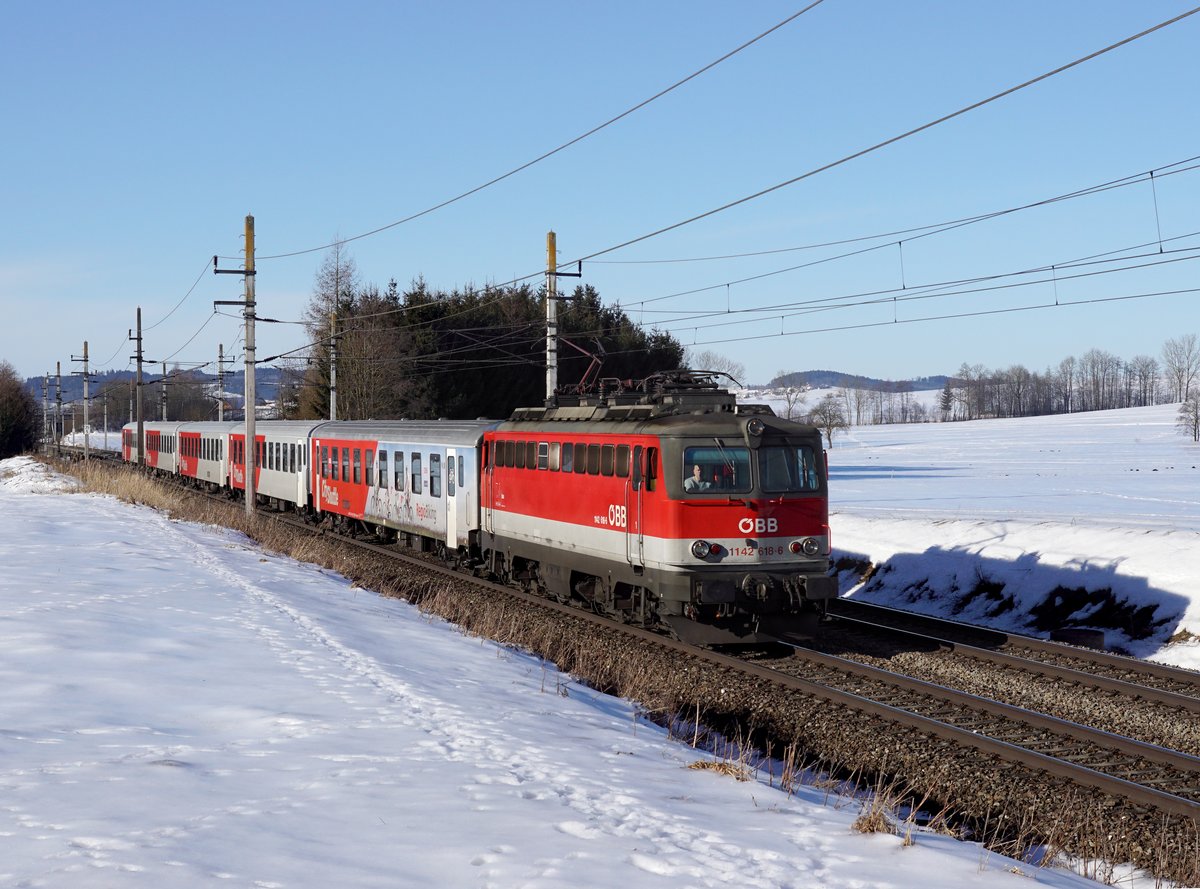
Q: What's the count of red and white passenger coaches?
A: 5